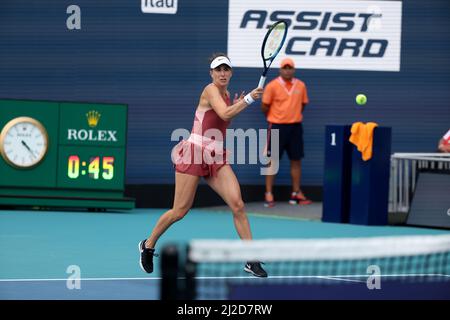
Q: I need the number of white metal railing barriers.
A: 1